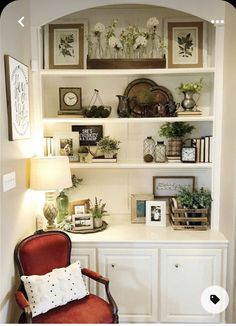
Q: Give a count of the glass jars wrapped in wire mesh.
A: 2